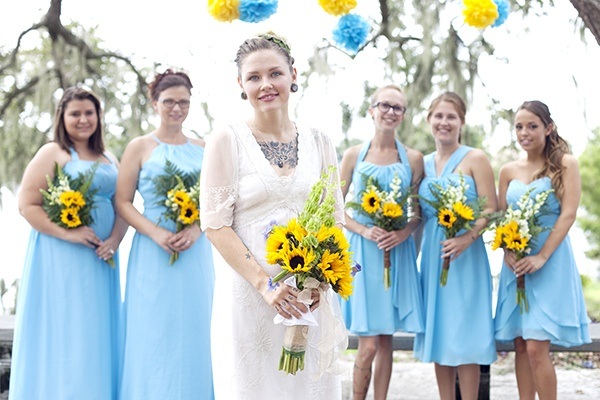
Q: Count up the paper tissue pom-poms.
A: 6